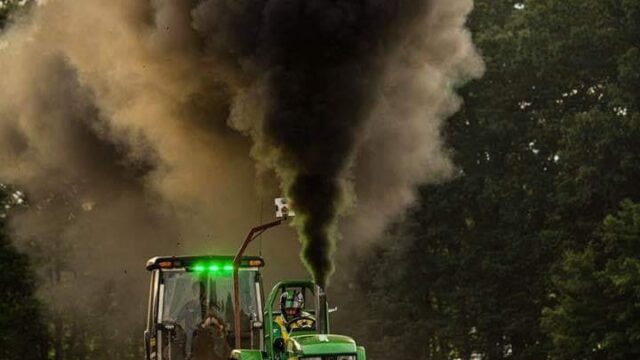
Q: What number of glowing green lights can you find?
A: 3